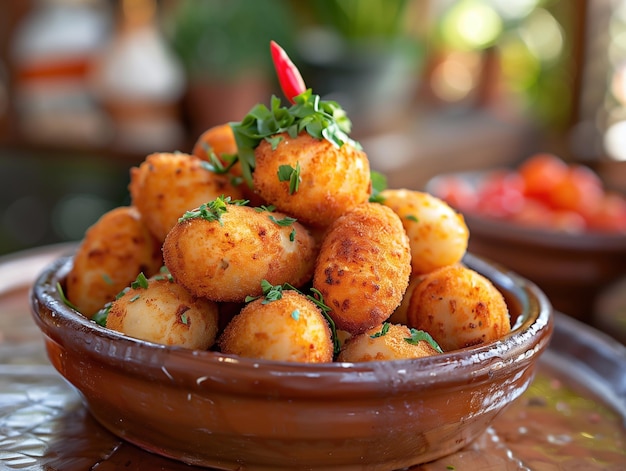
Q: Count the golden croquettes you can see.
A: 11